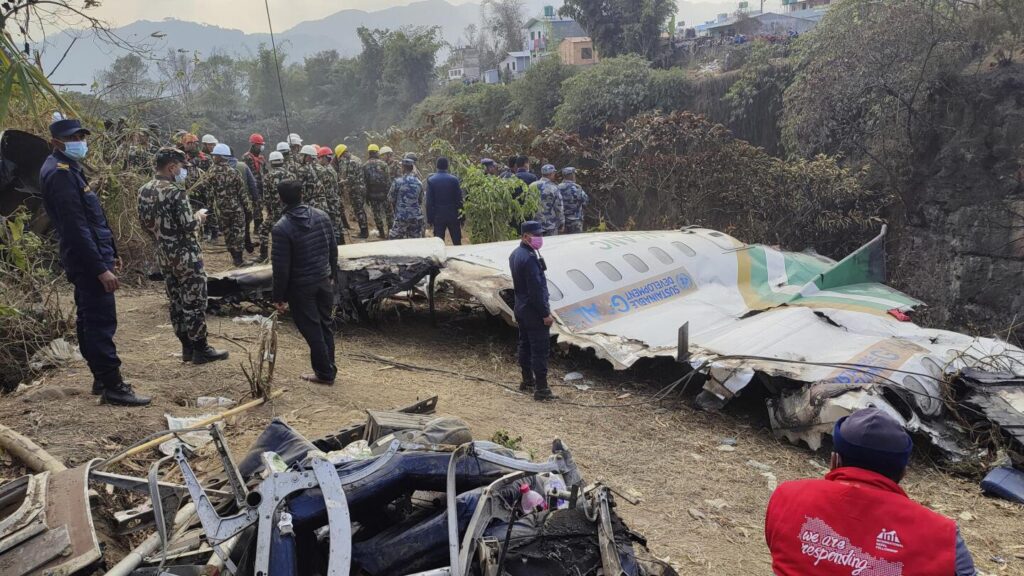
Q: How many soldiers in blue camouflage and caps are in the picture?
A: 3